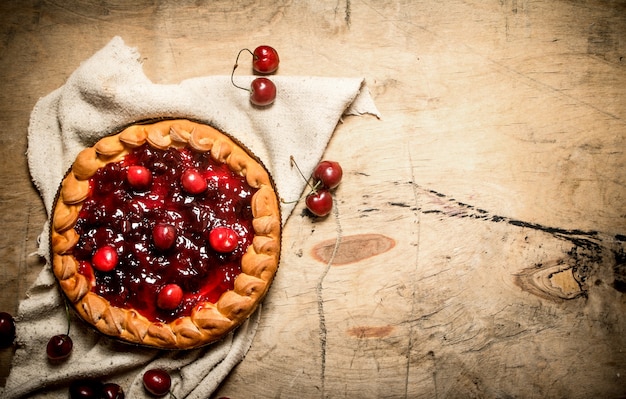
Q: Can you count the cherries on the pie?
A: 6